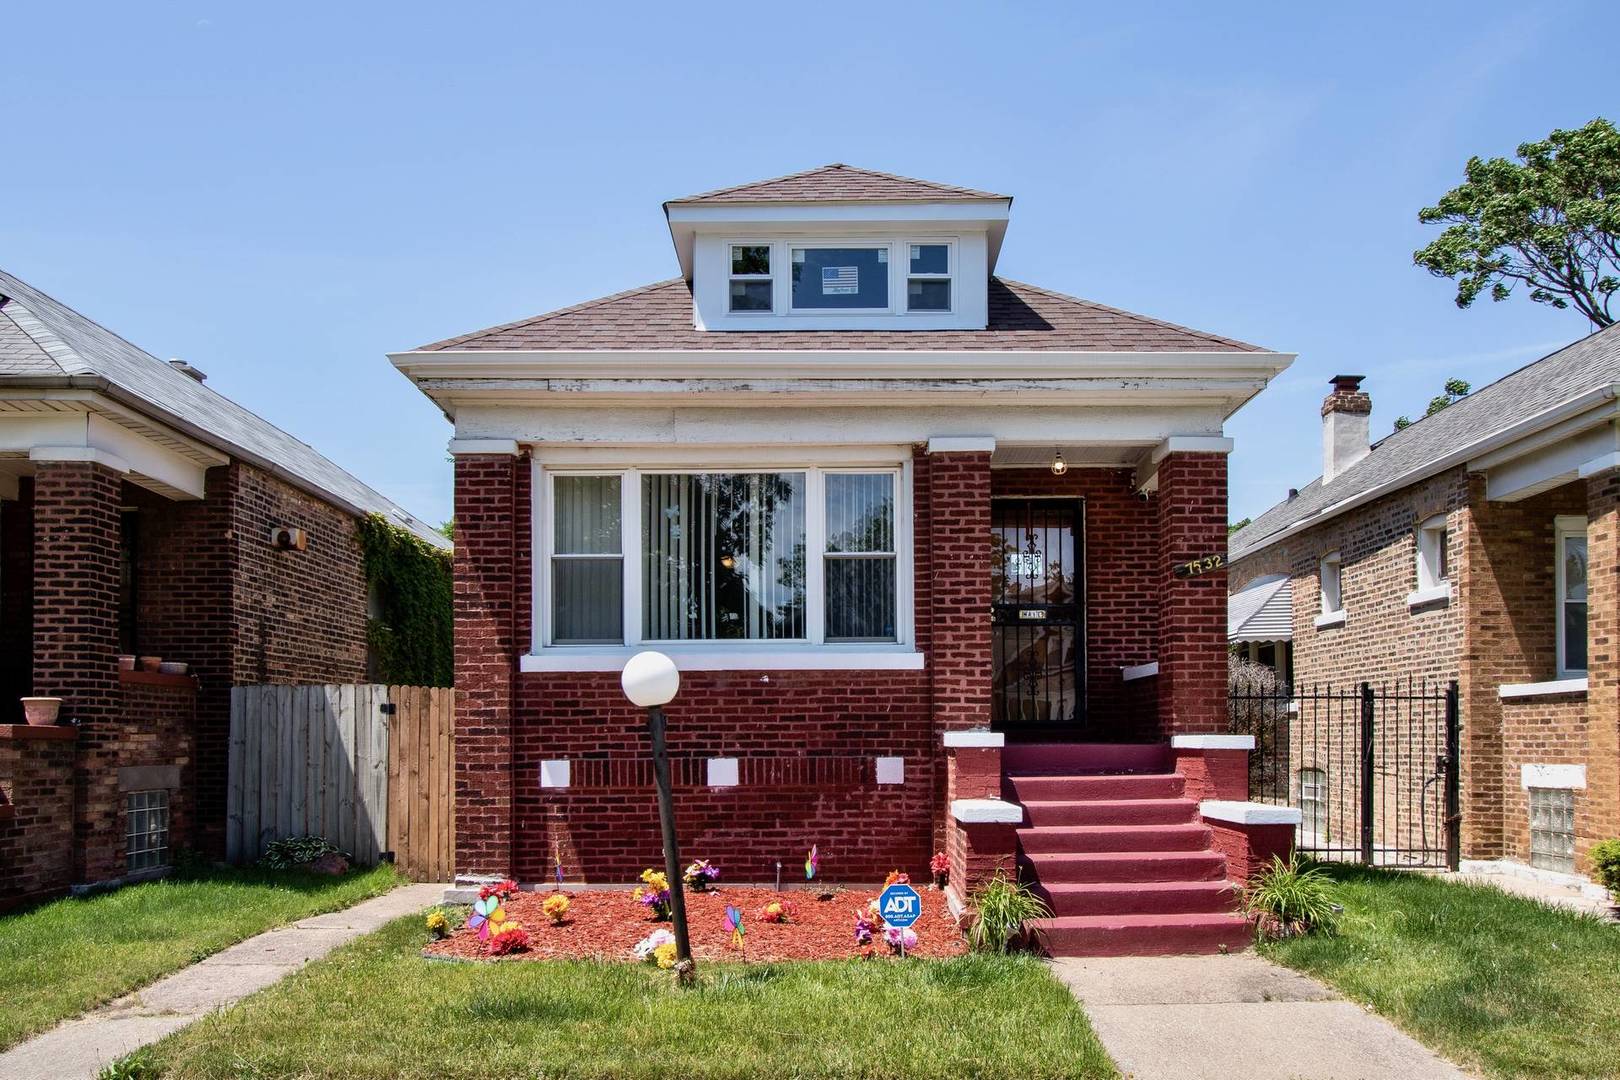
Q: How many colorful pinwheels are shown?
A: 4